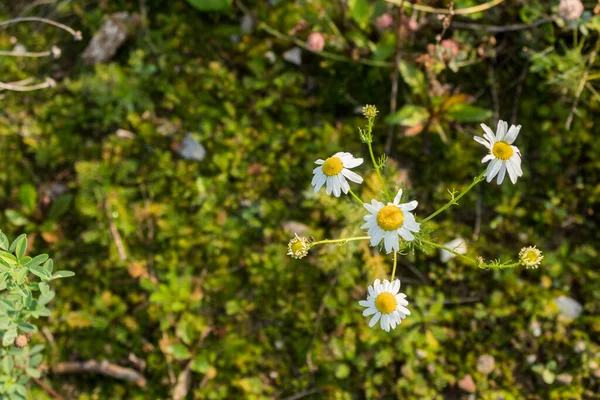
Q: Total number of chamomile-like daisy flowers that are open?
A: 4